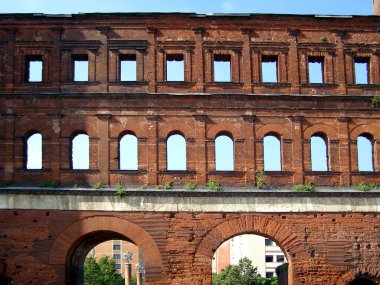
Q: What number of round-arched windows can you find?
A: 8